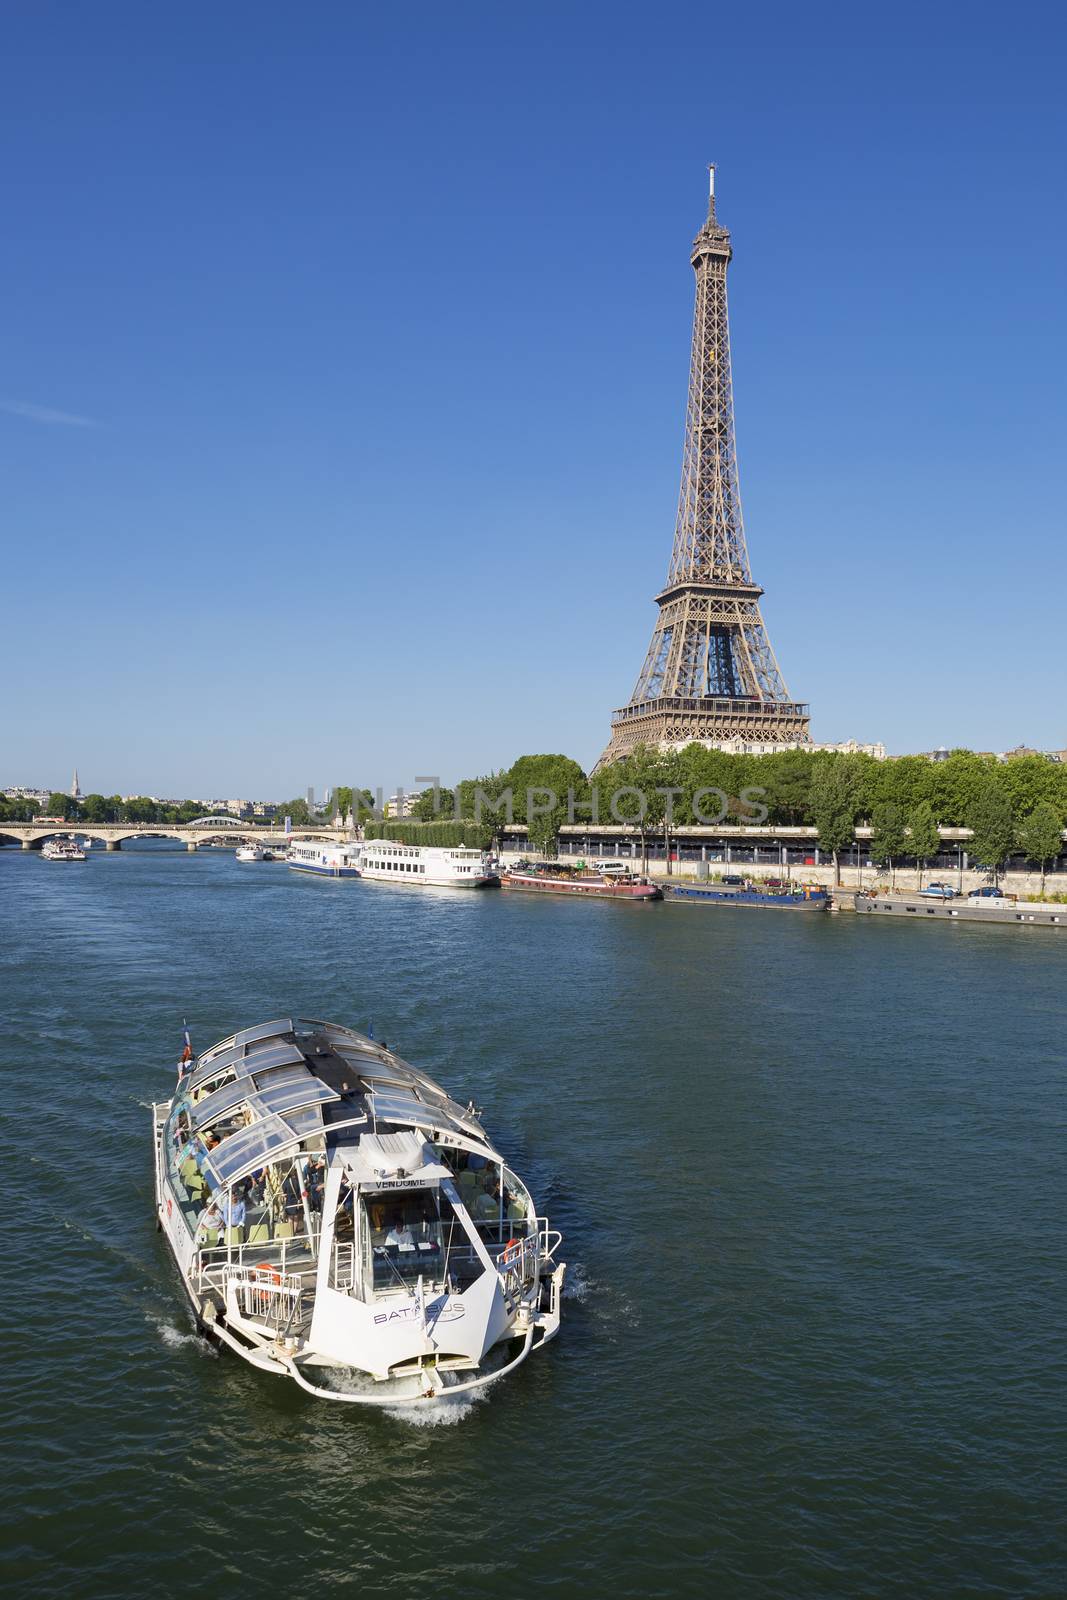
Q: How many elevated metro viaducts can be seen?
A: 0